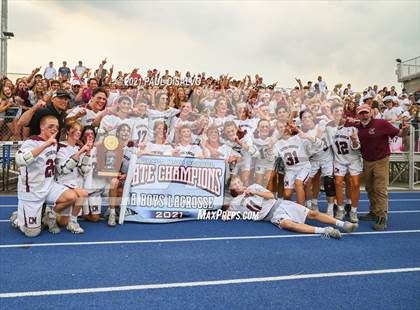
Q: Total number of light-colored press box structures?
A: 1